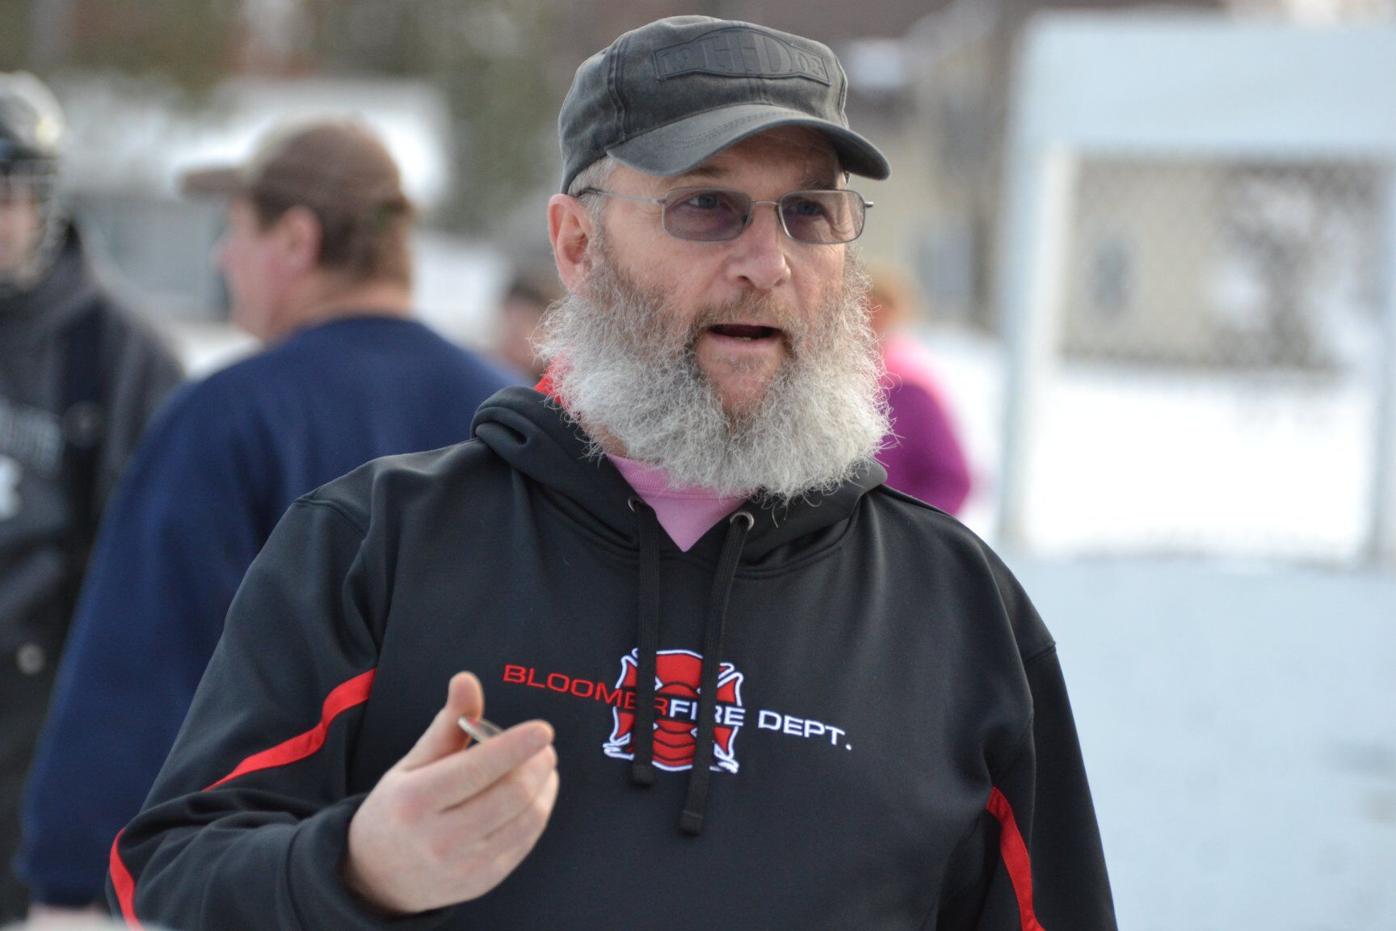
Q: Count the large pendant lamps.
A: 0